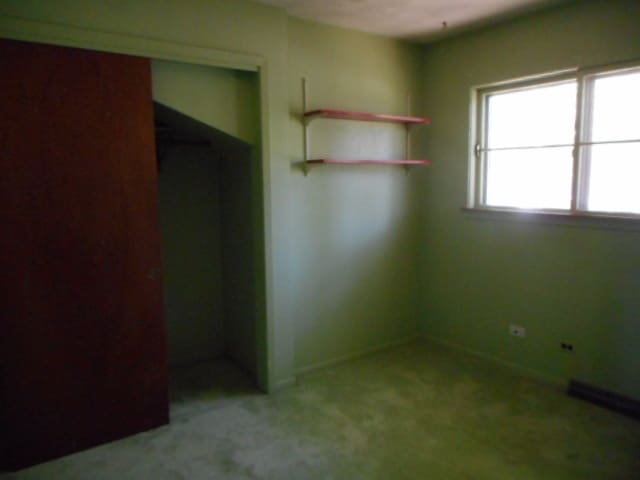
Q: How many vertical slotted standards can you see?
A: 2